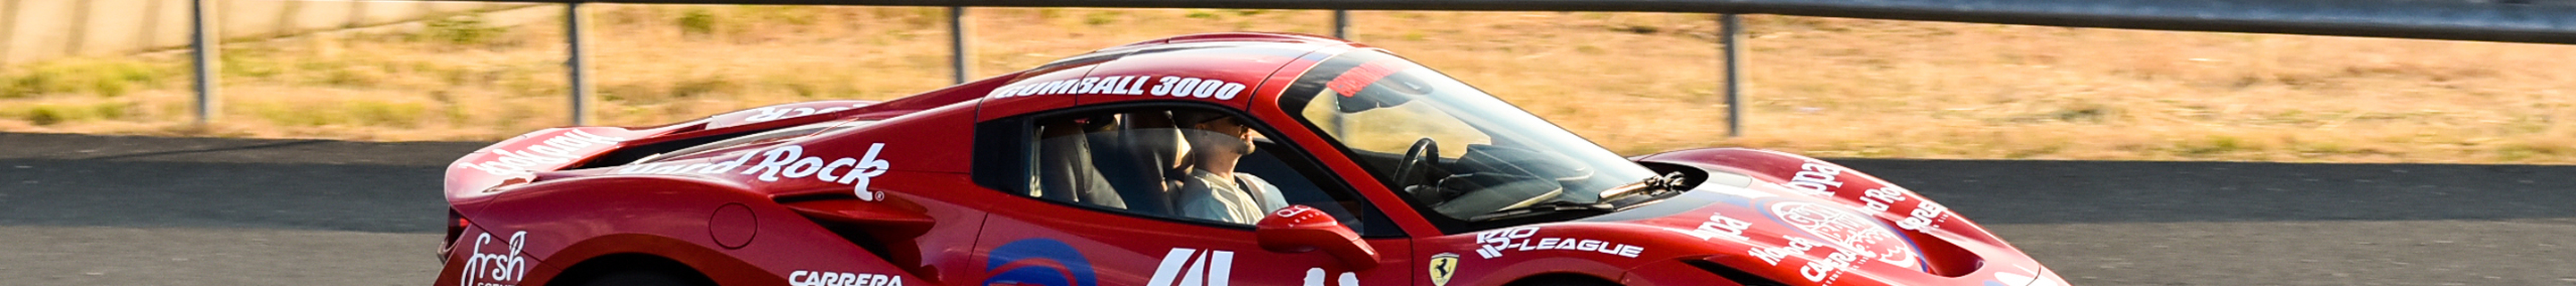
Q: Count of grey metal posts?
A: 5